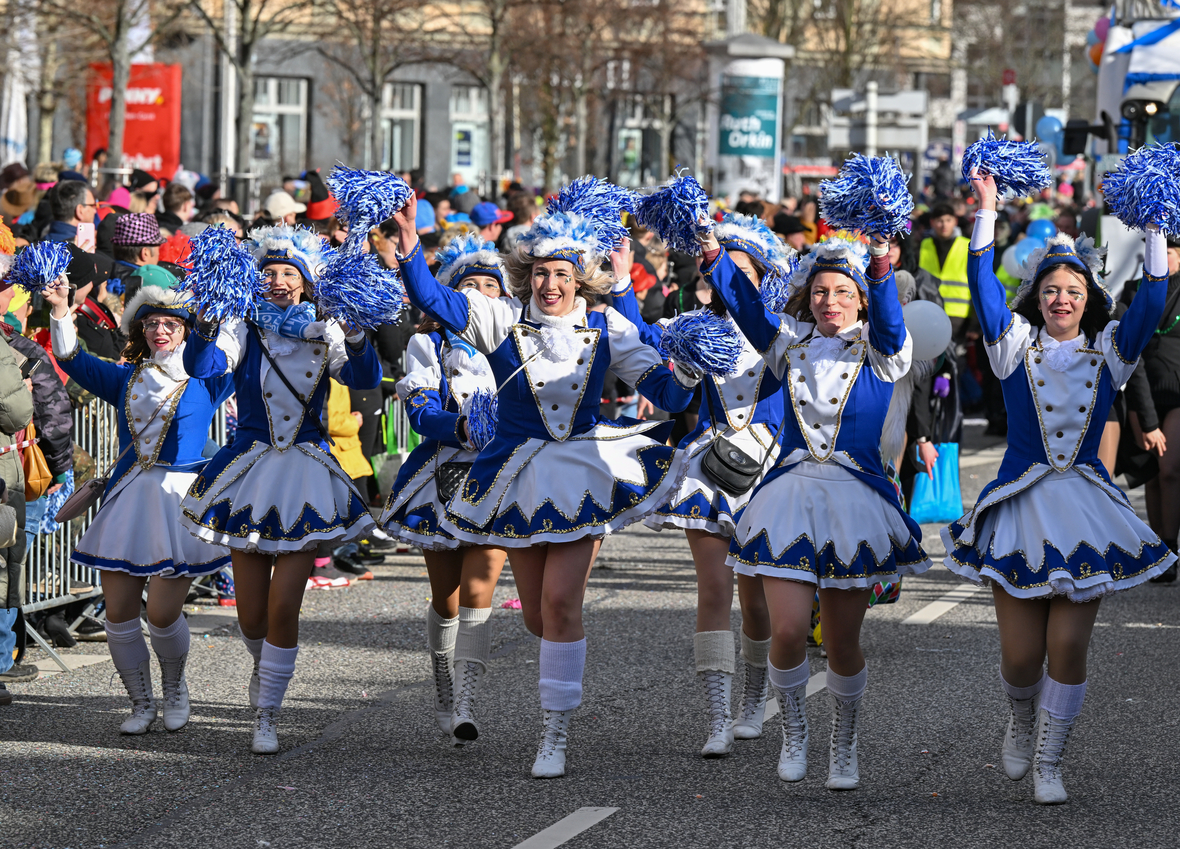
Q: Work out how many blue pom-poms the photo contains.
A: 12